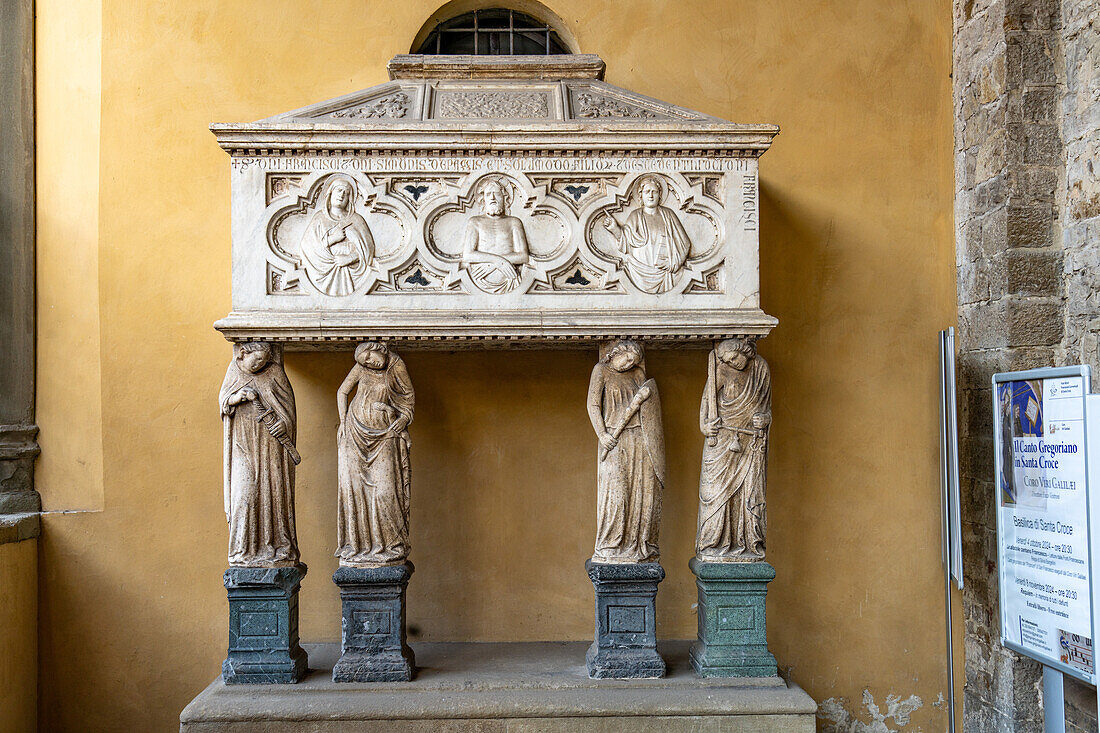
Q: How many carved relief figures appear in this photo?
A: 3